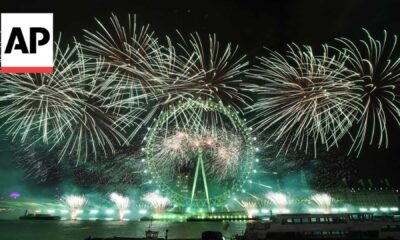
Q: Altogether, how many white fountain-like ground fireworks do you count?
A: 6